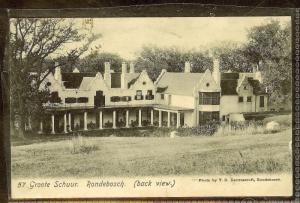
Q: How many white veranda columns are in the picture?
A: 13